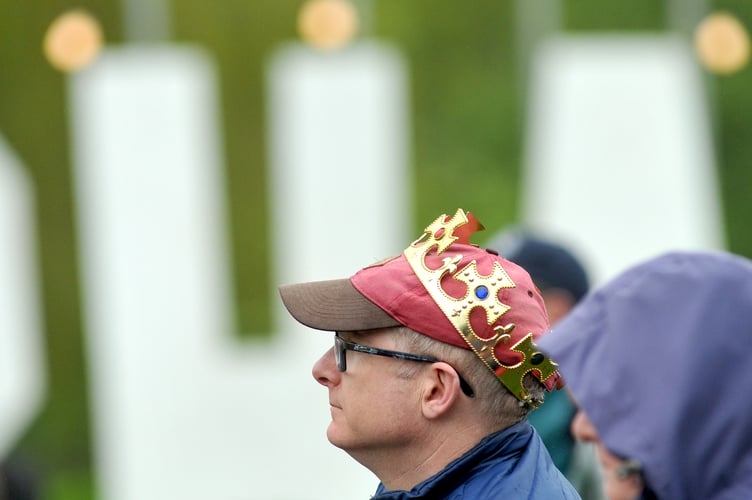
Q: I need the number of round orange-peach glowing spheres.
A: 3